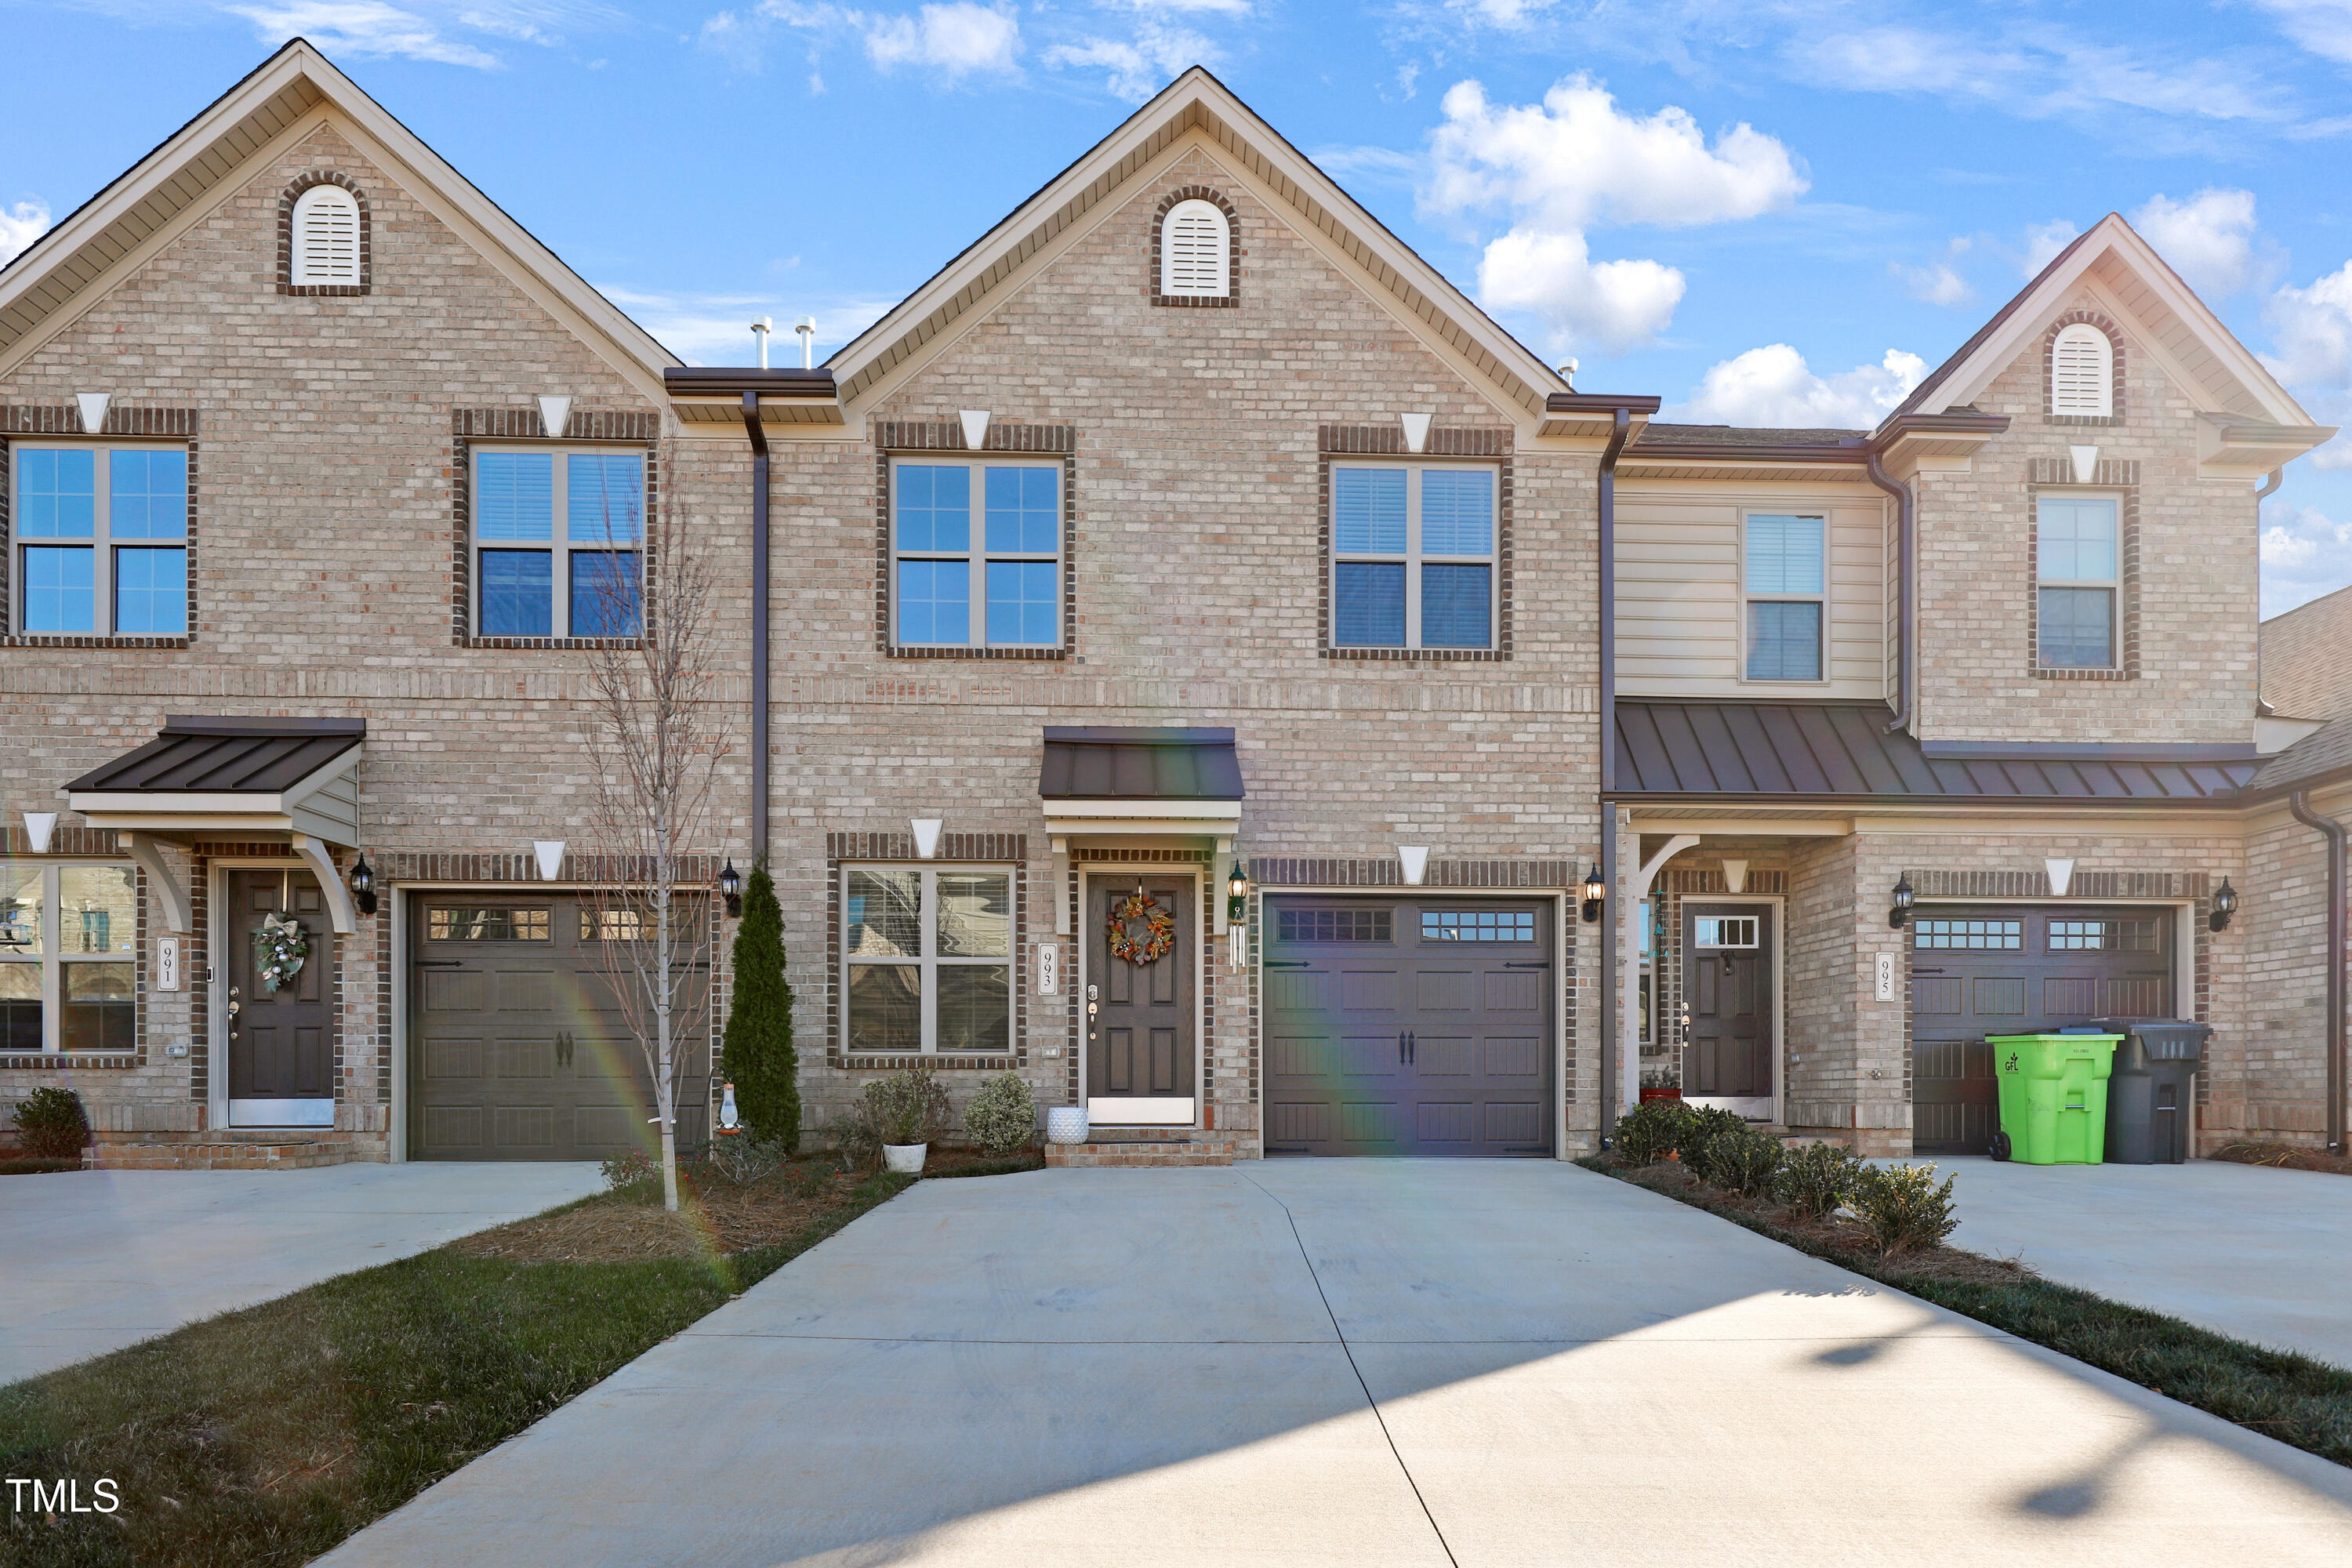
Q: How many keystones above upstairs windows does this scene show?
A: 5